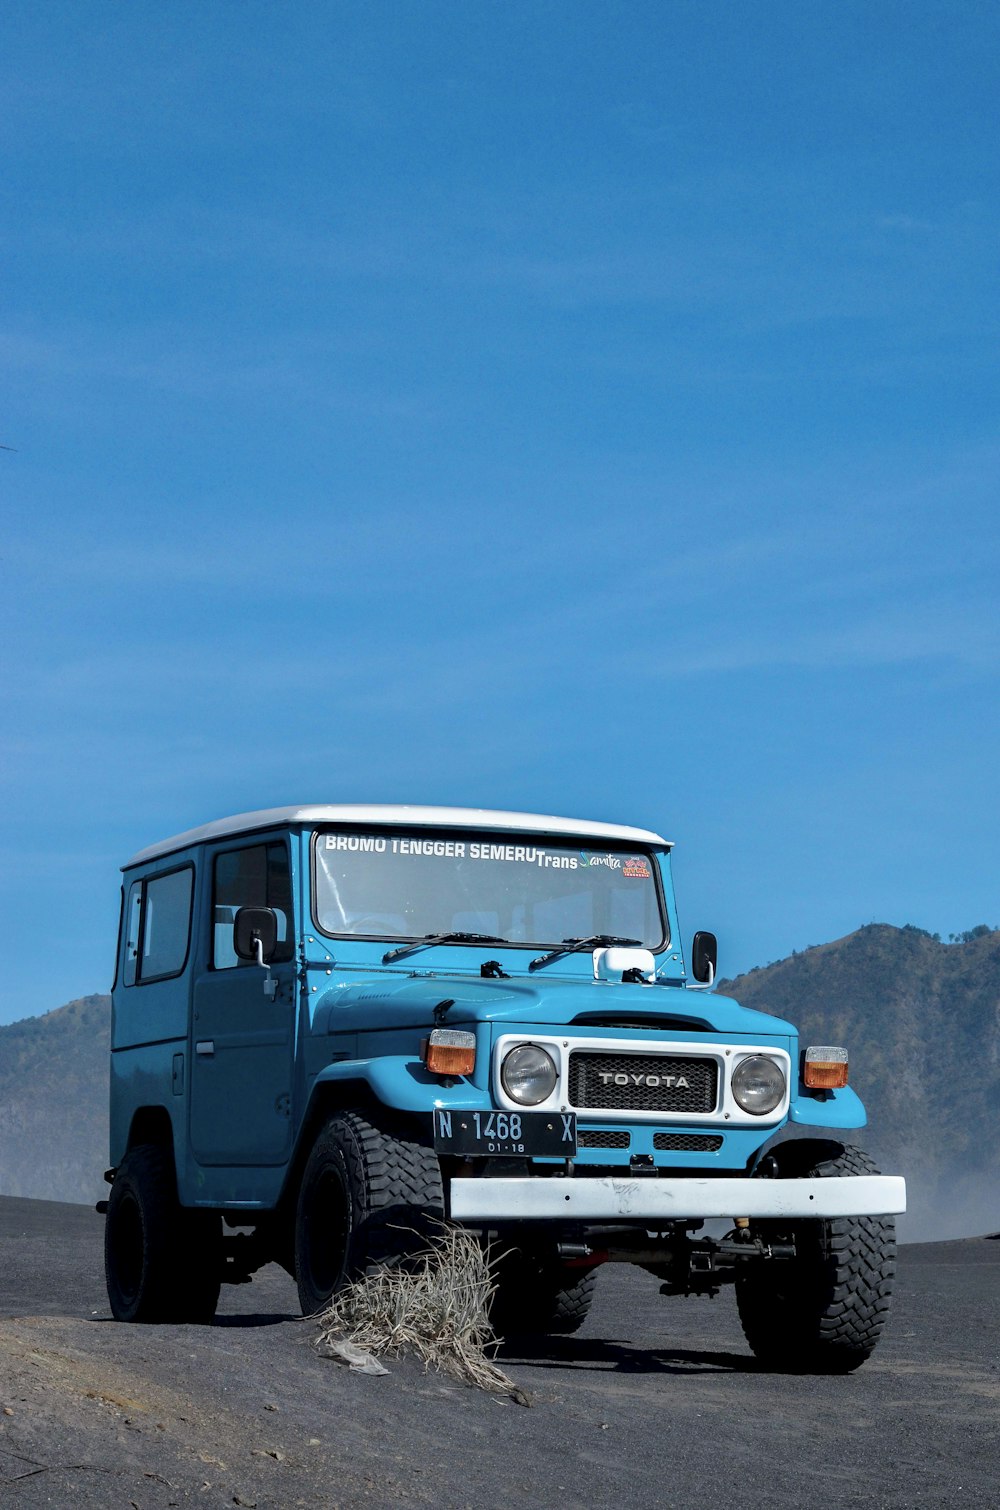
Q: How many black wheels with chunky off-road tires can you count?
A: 4